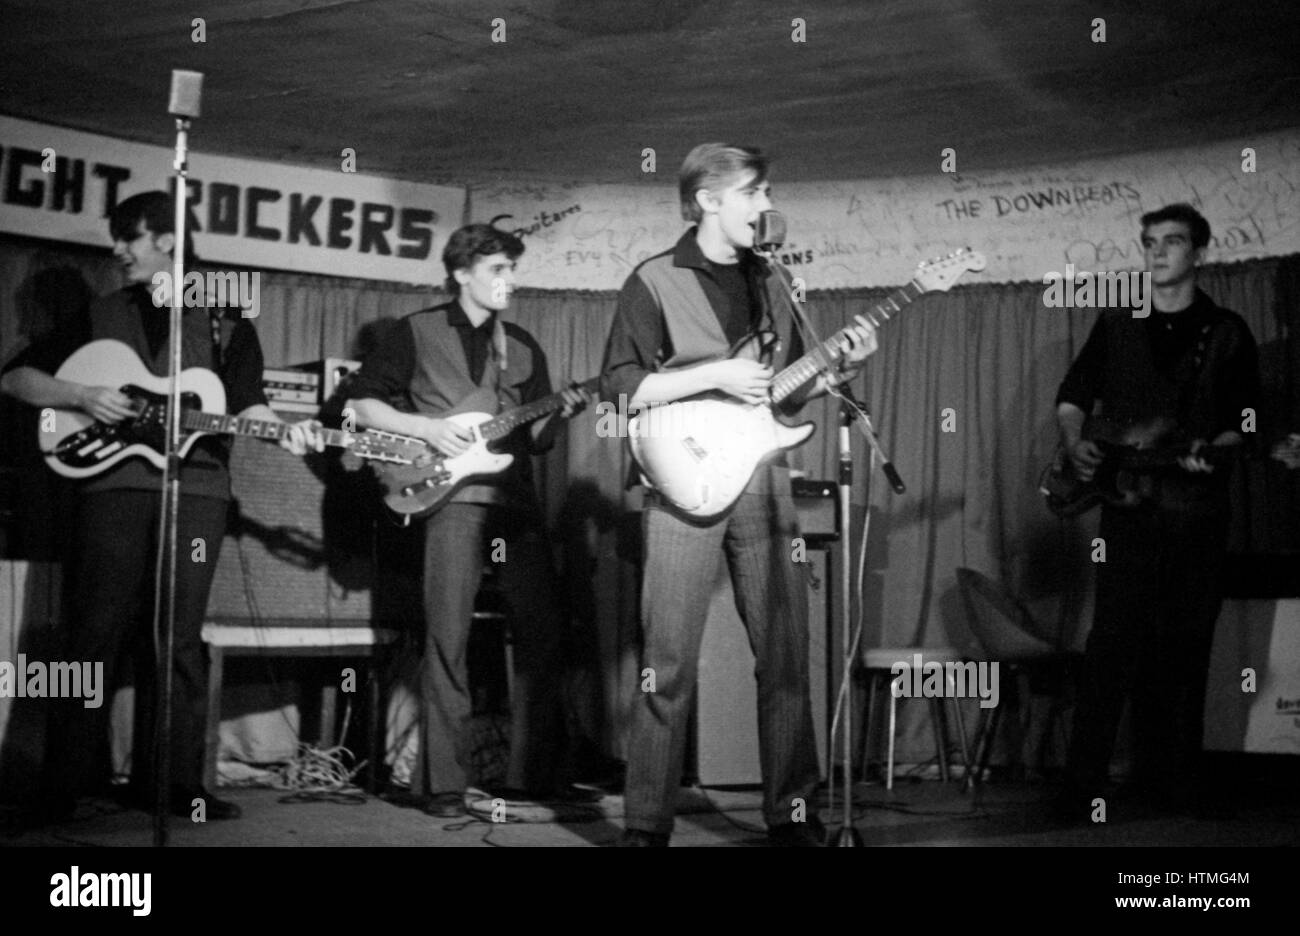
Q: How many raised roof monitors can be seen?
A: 0